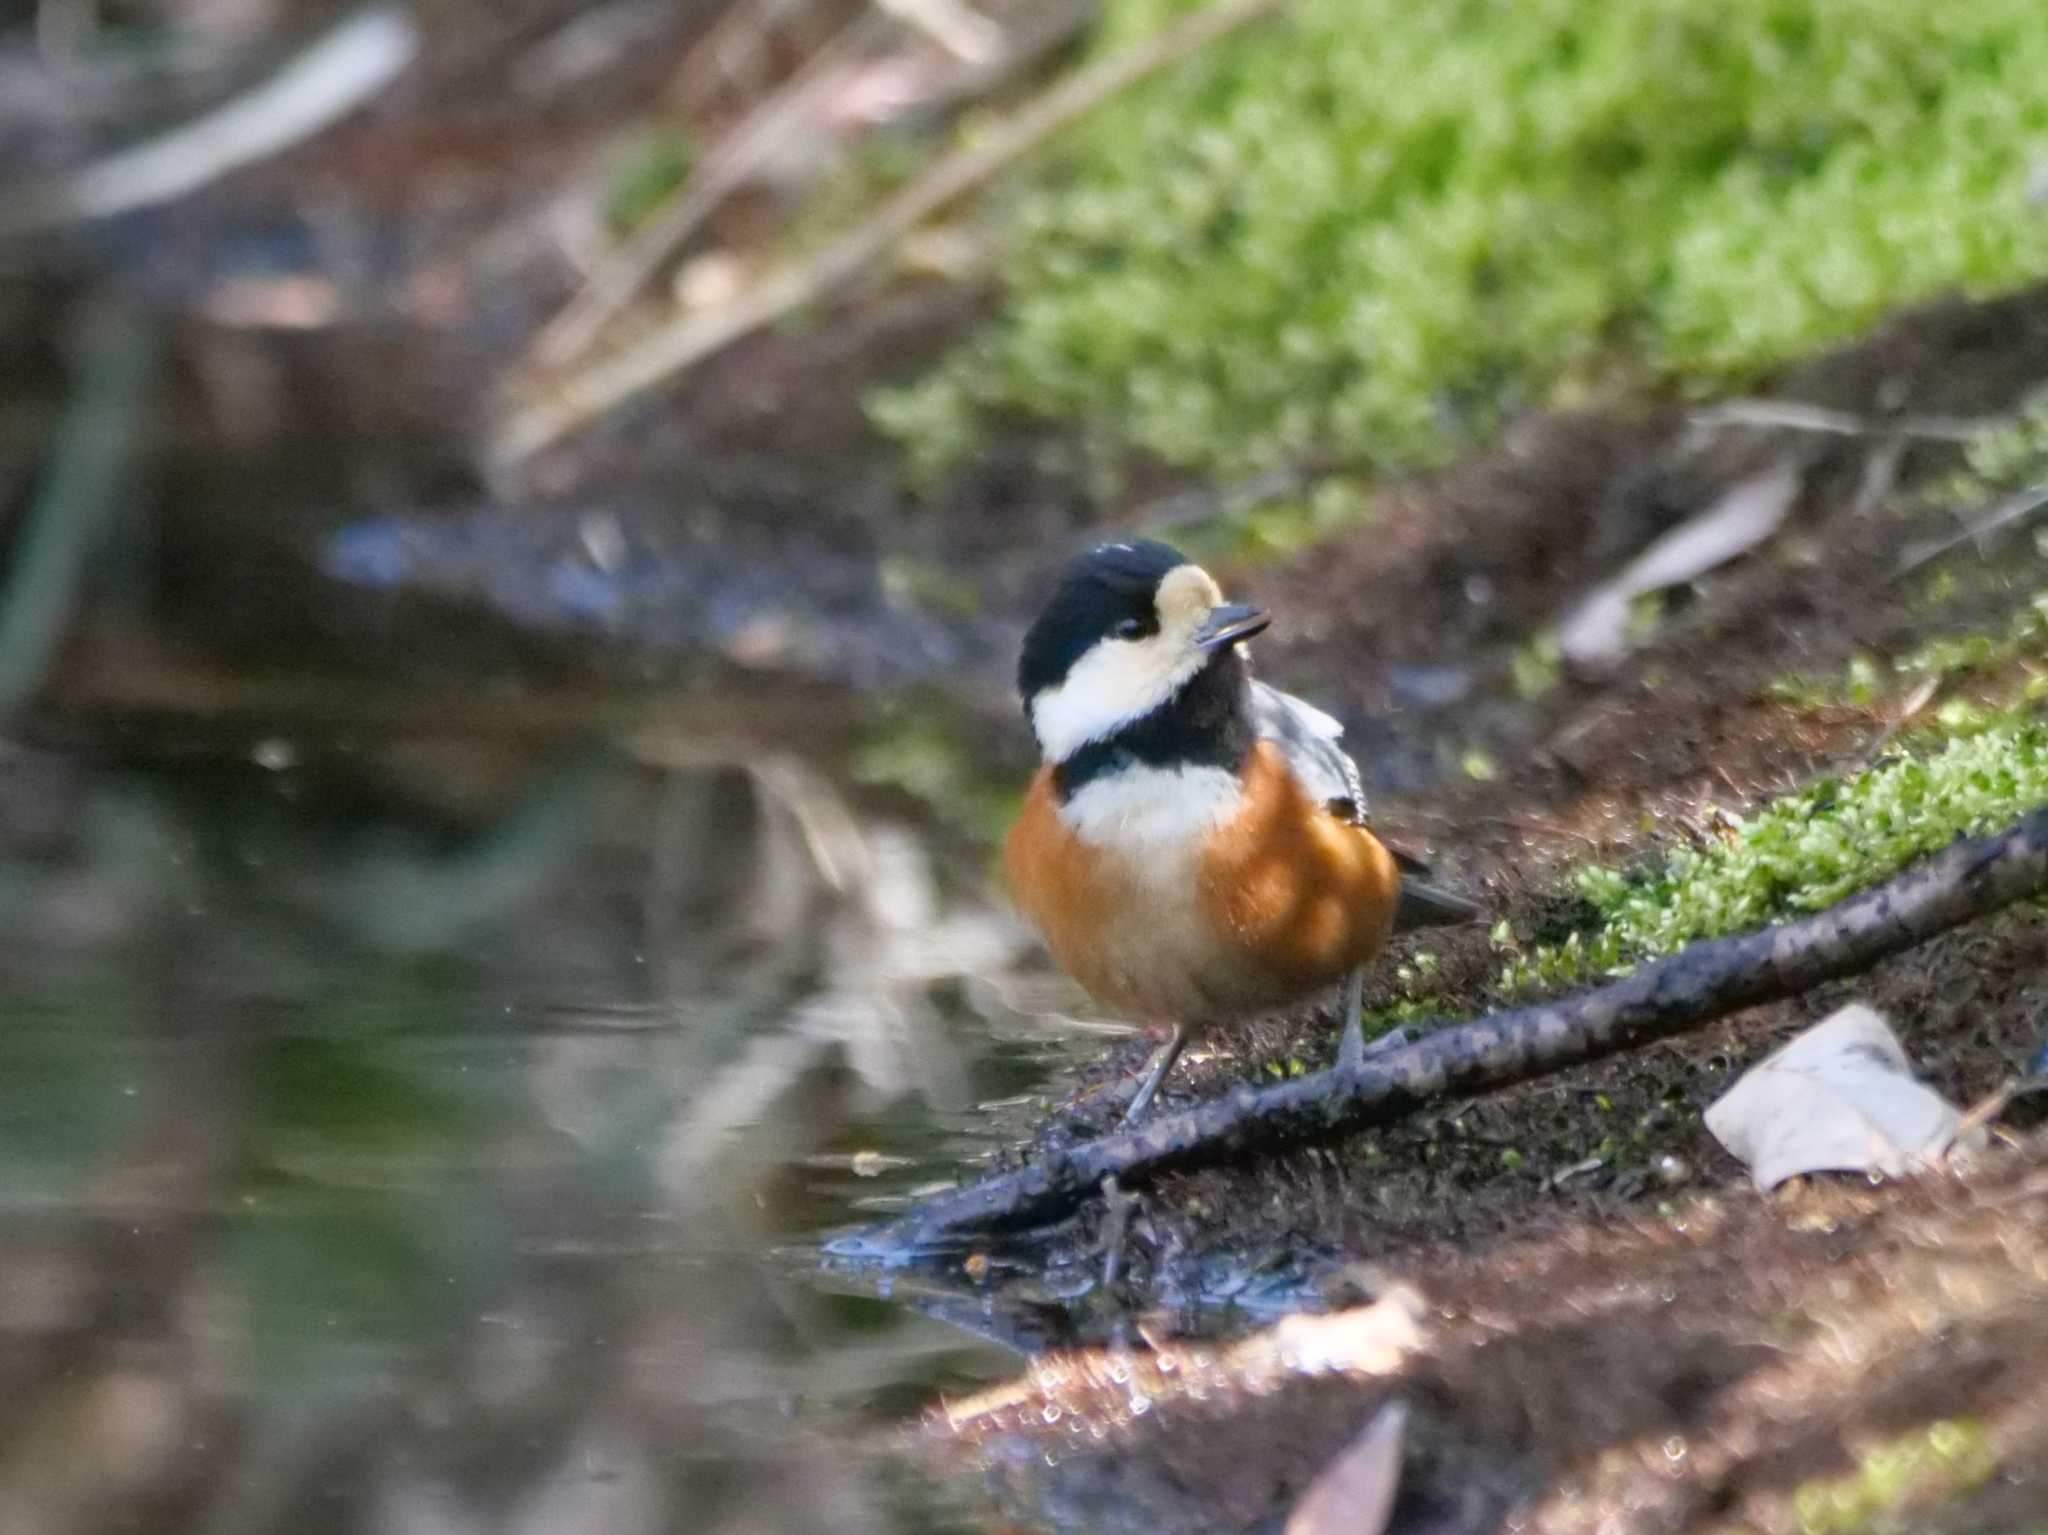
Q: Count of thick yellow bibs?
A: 0